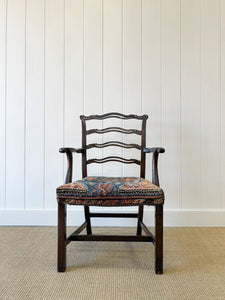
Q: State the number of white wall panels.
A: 13